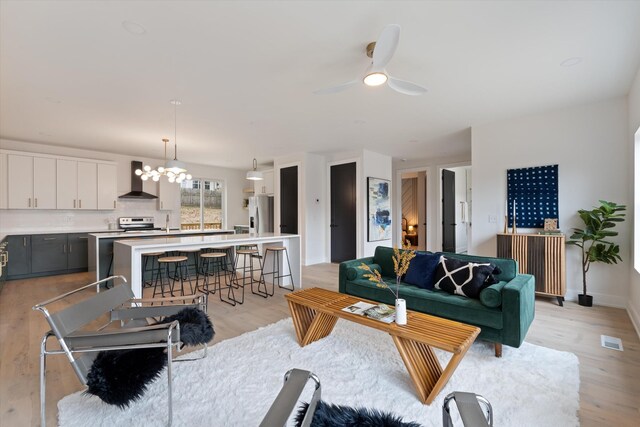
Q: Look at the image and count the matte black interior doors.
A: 3